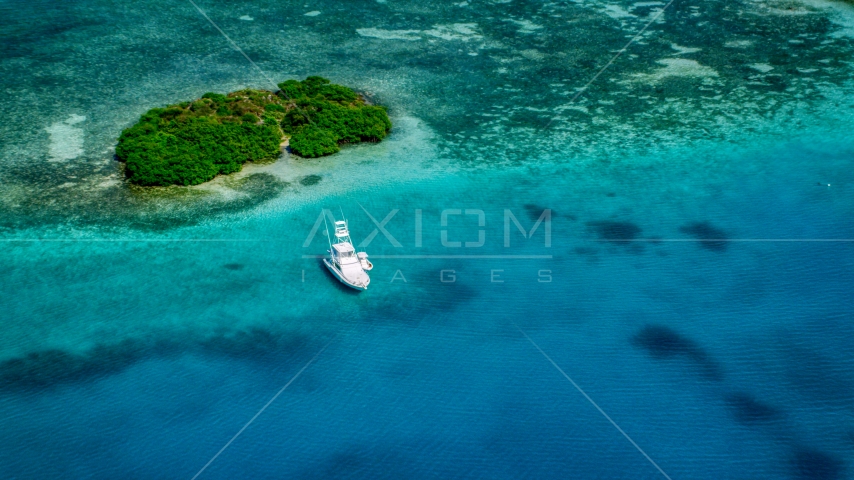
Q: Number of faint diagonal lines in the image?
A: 4